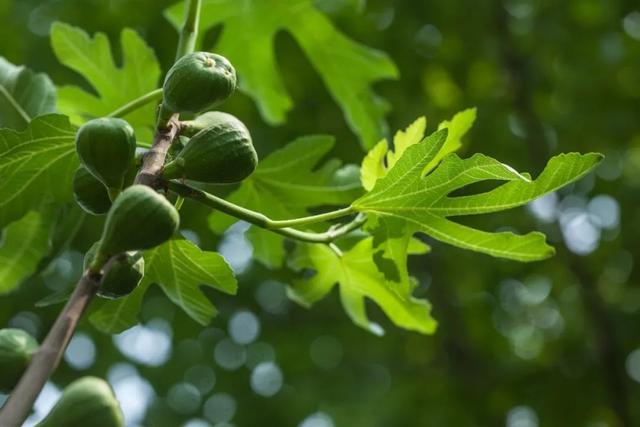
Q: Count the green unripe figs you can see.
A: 9